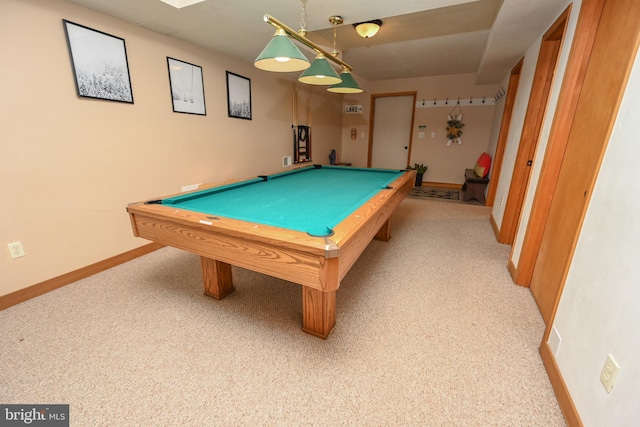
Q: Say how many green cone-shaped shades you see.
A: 3